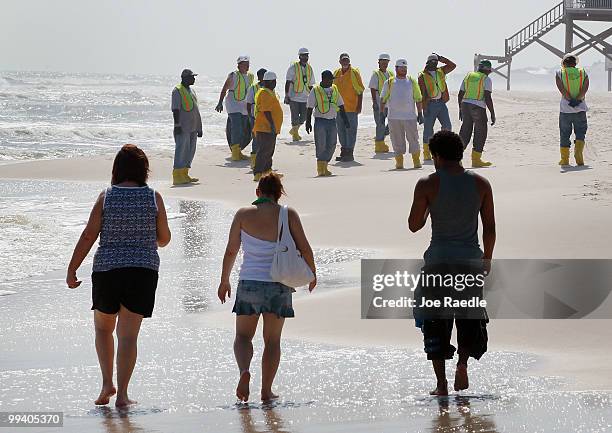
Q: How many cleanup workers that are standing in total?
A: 12